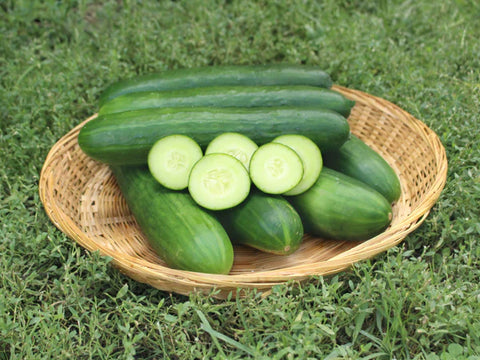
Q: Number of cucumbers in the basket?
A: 7